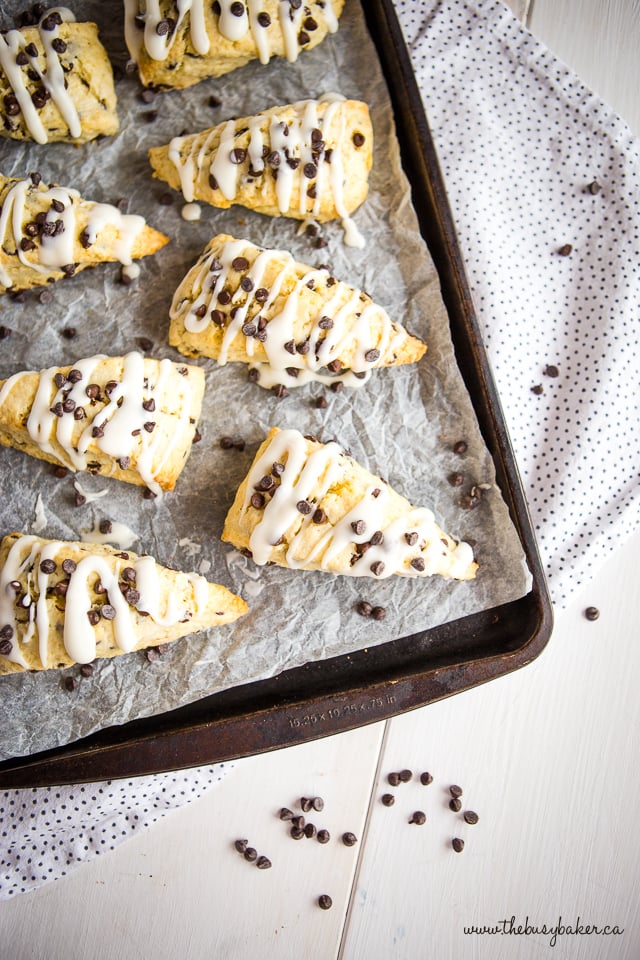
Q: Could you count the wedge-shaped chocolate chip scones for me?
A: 8